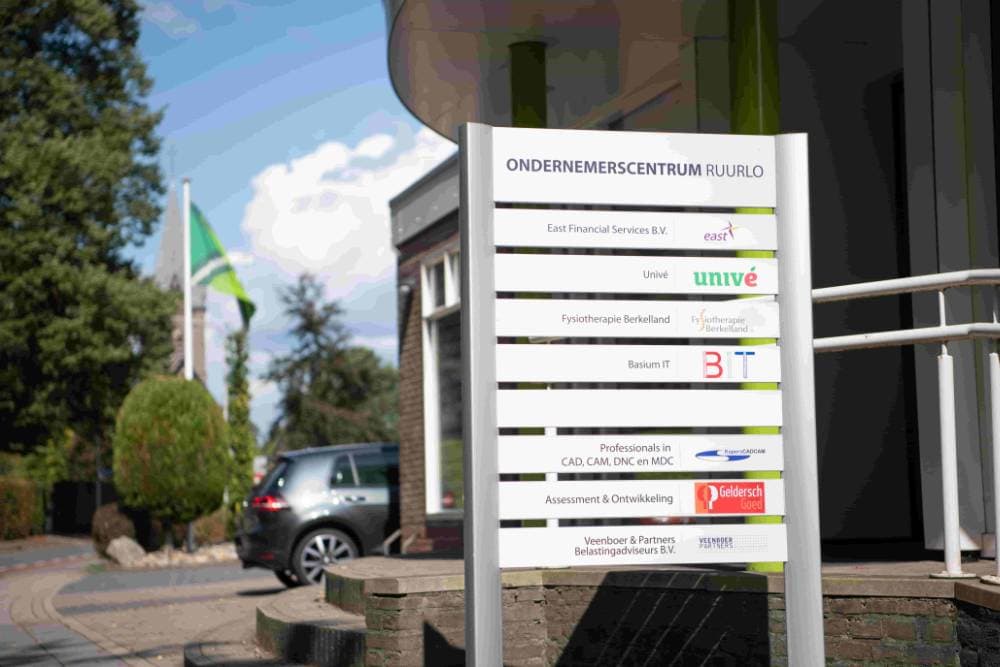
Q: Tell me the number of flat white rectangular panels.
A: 9